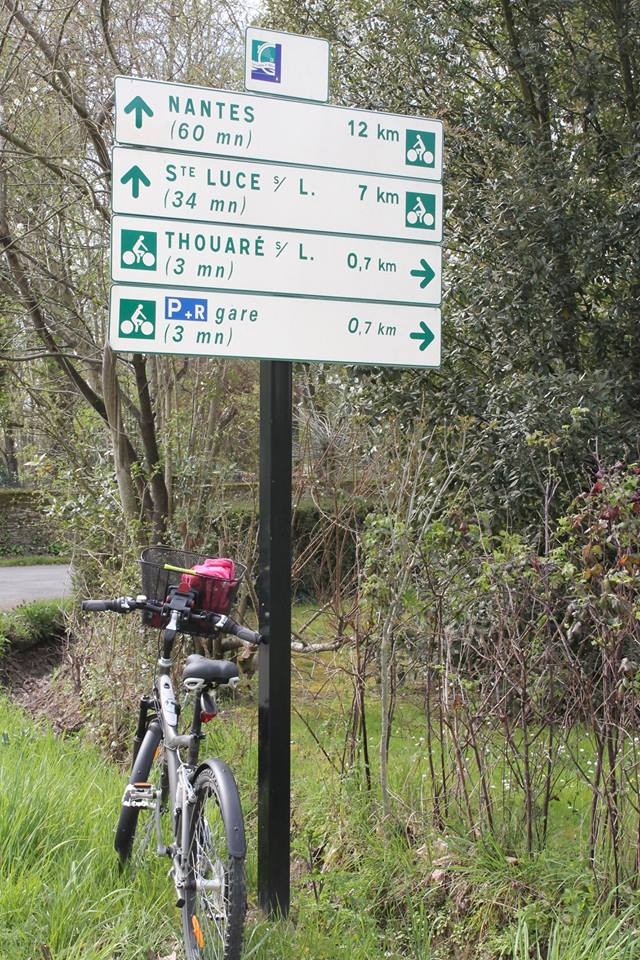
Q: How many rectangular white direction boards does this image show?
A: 4